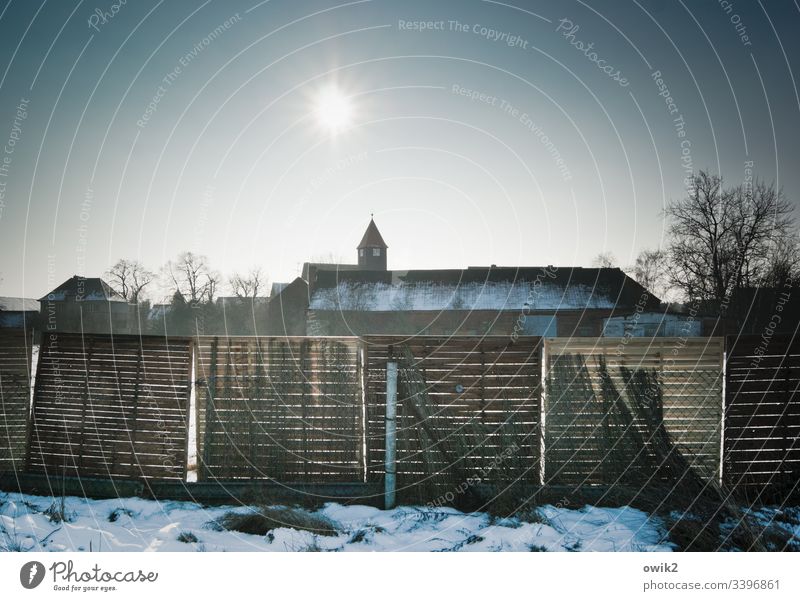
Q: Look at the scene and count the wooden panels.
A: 6